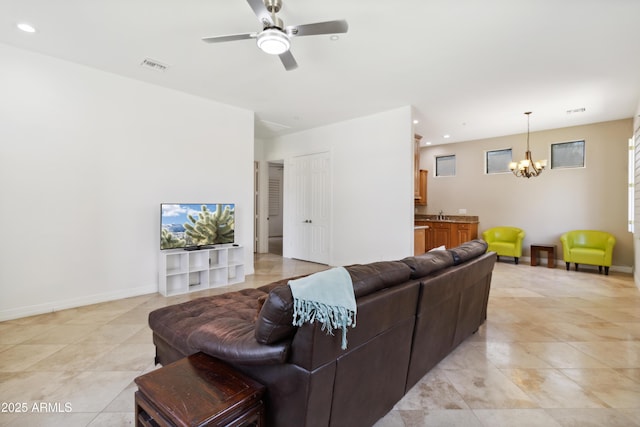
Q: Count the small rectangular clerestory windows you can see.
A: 3